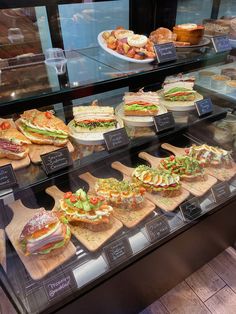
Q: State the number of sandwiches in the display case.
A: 11